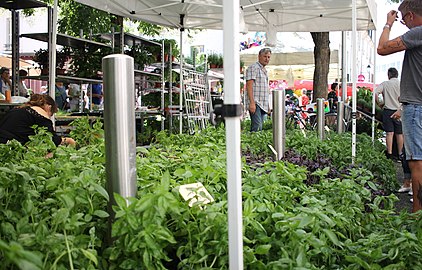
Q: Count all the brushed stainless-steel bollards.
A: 4